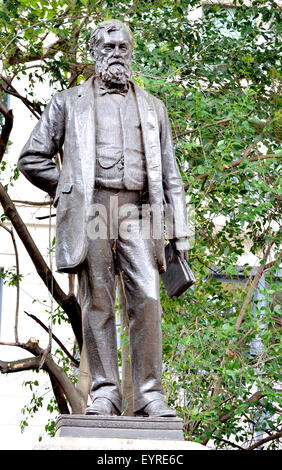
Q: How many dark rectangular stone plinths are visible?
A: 1